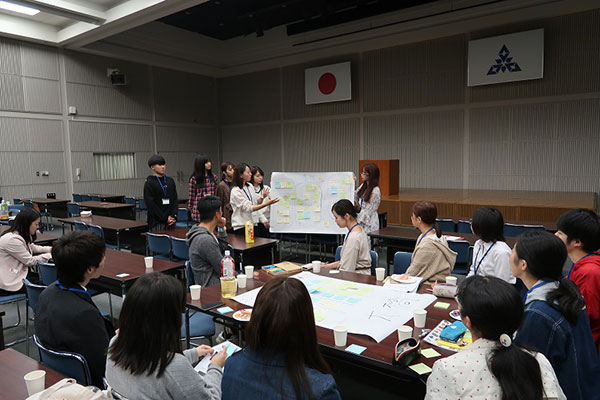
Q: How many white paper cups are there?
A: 11